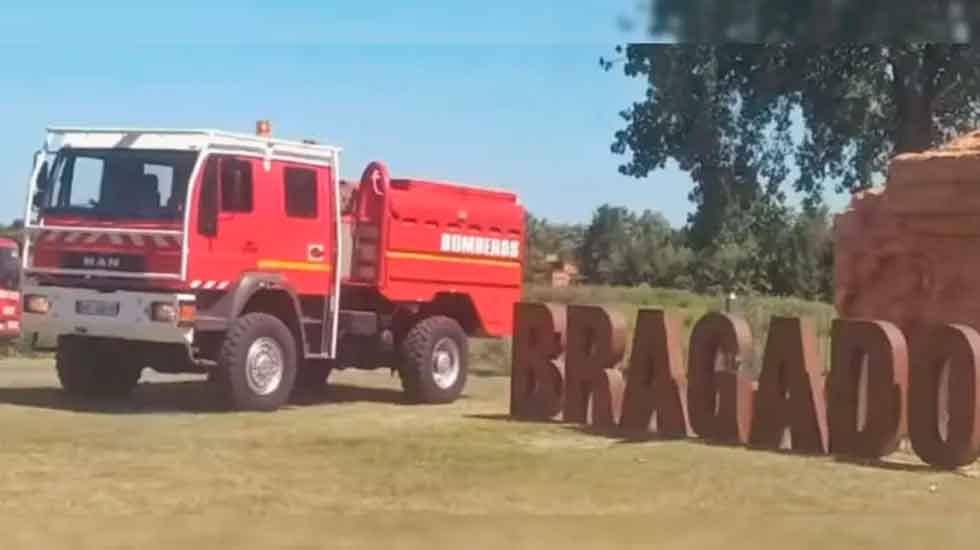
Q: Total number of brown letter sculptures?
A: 7